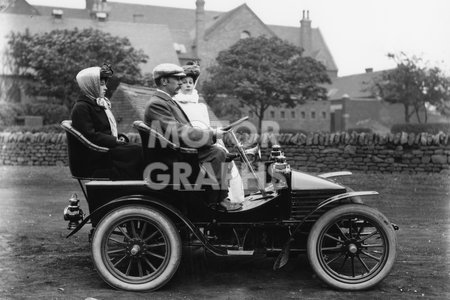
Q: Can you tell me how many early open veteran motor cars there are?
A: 1